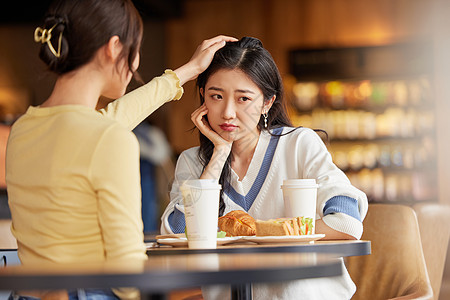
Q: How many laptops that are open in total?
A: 0